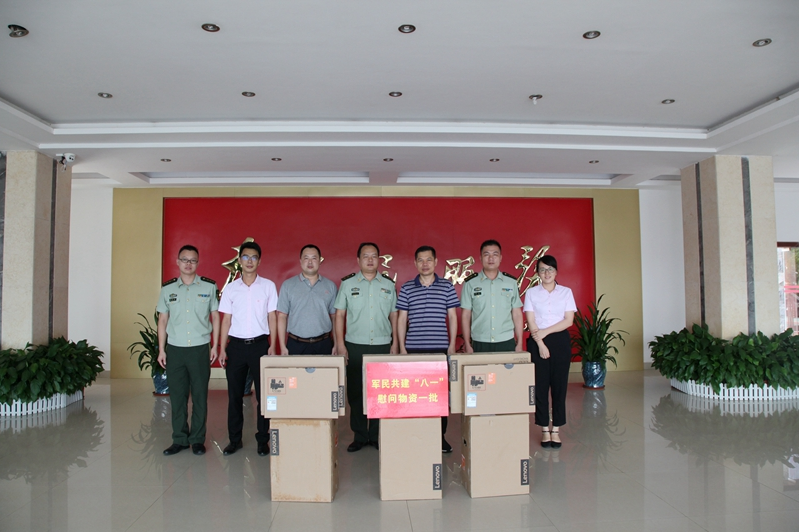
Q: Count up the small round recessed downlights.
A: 15